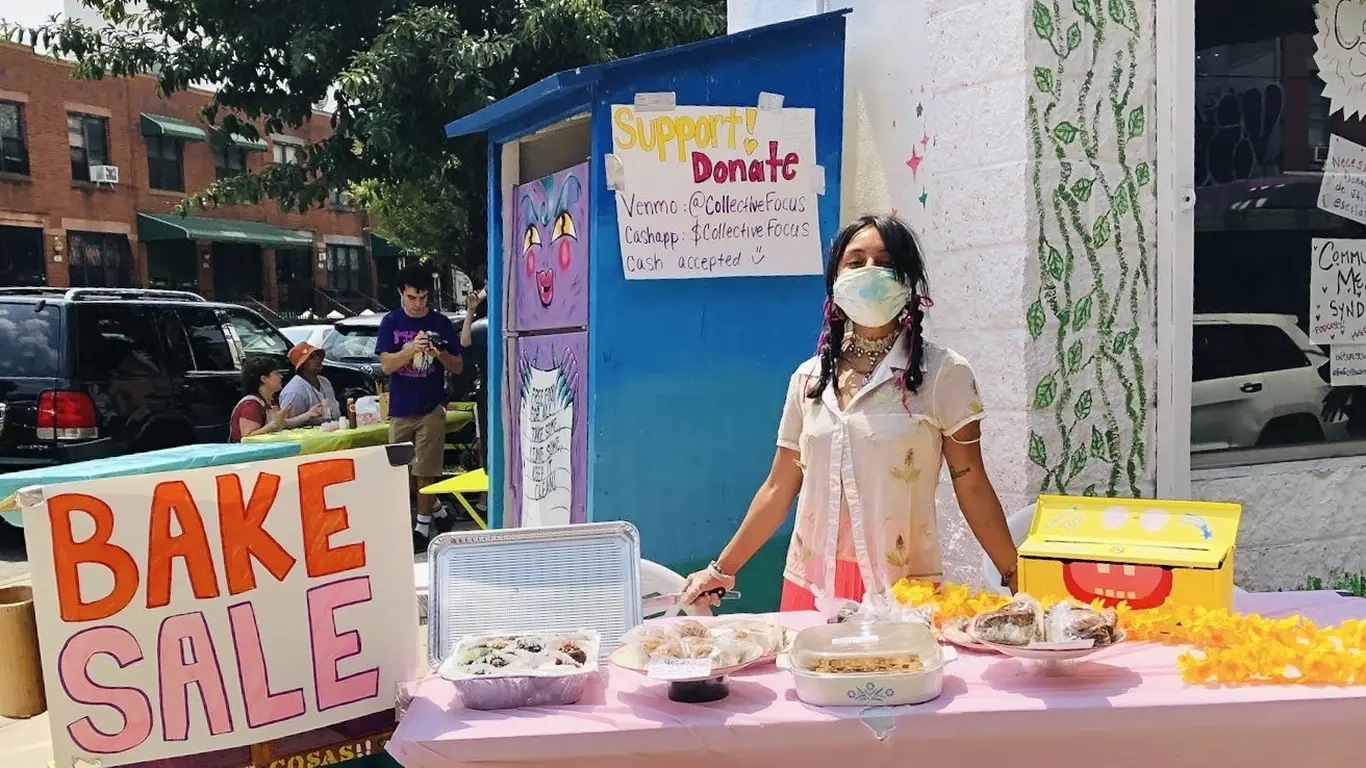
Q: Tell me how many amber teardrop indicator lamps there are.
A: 0